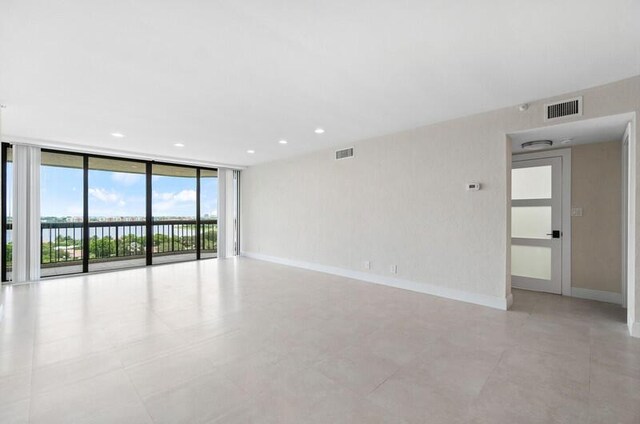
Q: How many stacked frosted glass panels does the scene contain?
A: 3